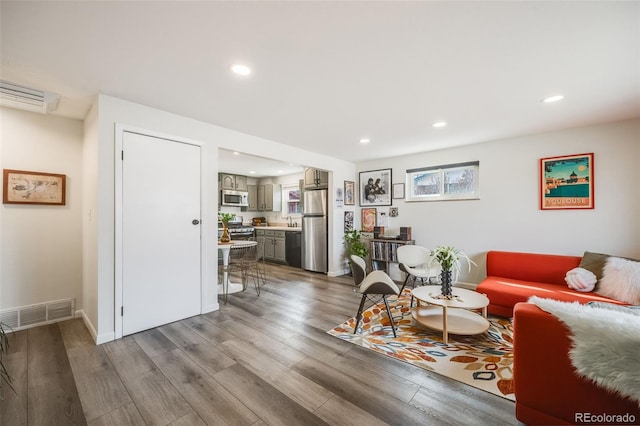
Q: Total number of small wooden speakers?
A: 2